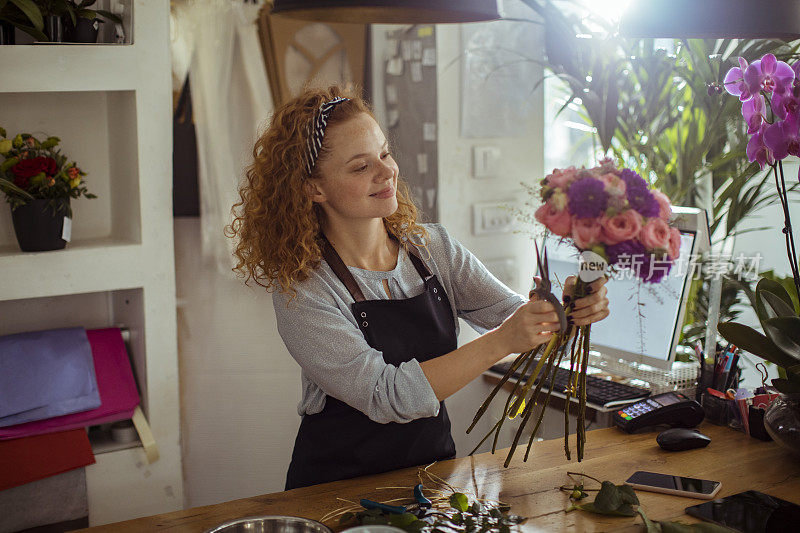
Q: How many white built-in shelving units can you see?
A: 1